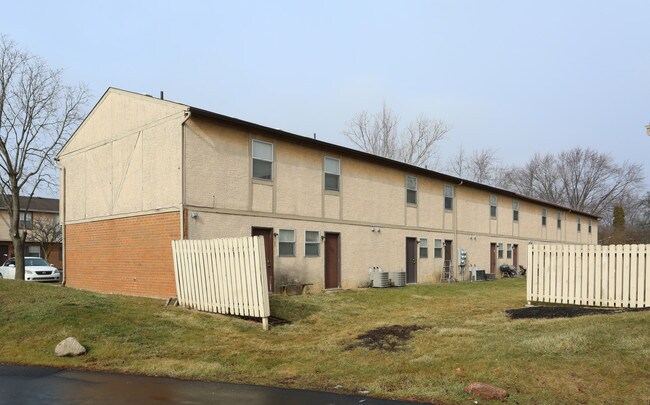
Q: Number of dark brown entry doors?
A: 6